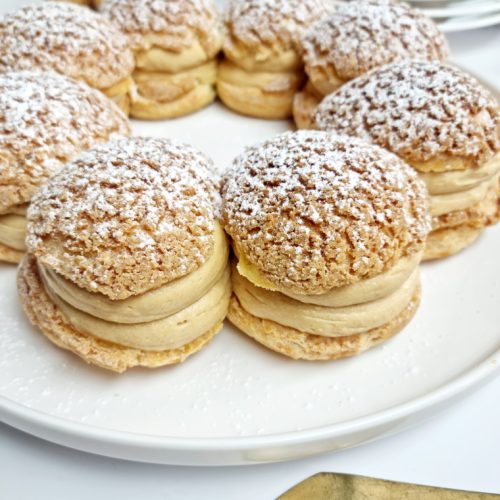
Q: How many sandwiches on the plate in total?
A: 8